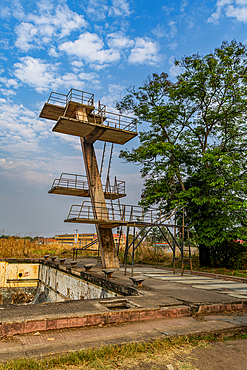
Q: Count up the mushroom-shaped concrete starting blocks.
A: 7